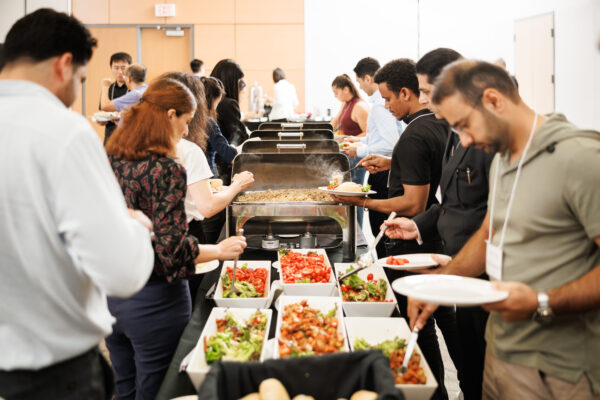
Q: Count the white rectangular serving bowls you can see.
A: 6